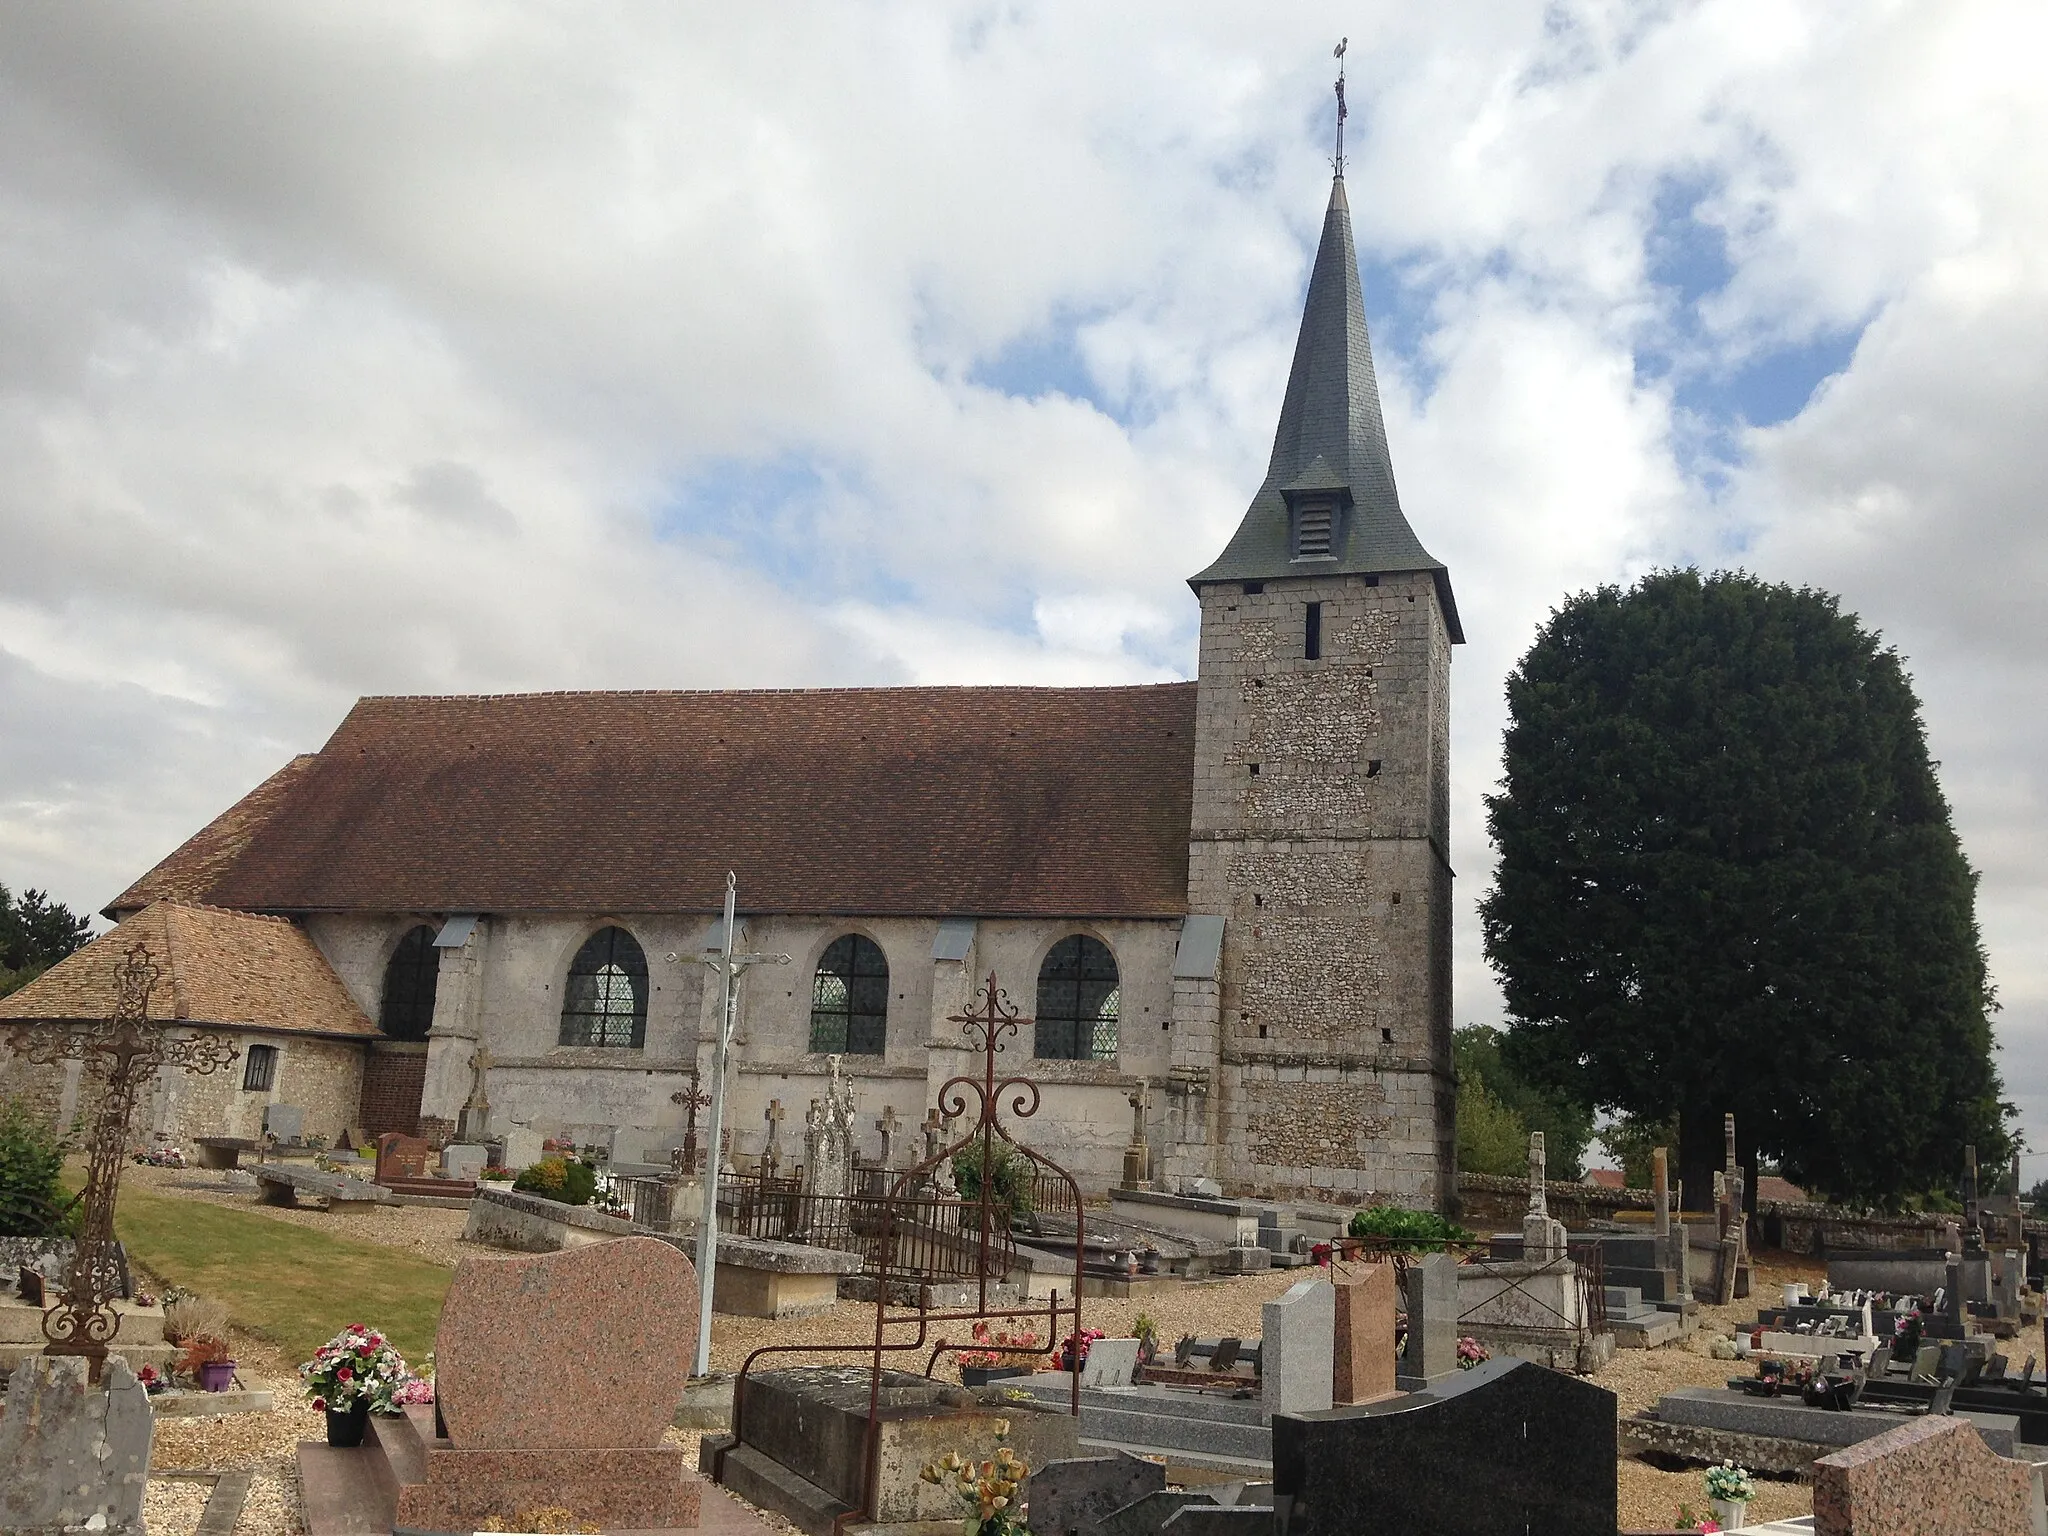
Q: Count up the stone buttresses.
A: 4